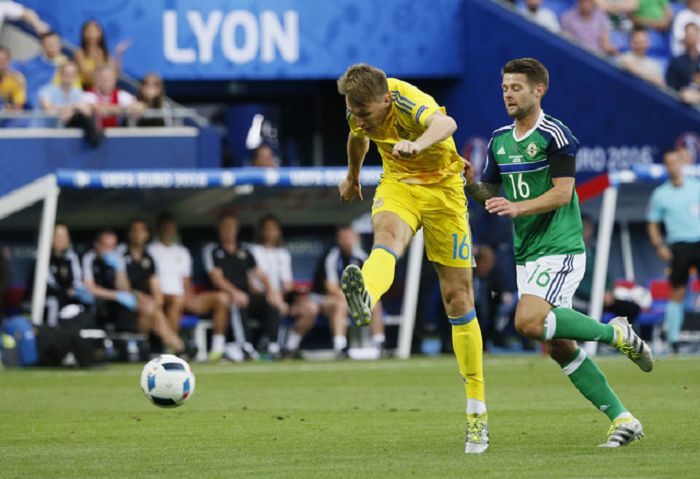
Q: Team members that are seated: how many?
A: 7